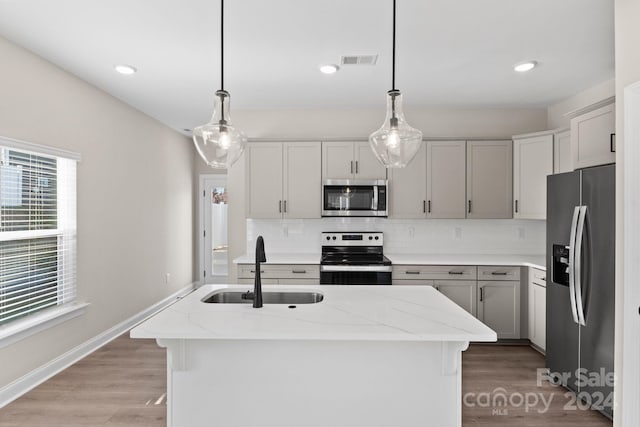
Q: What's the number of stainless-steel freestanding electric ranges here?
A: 1